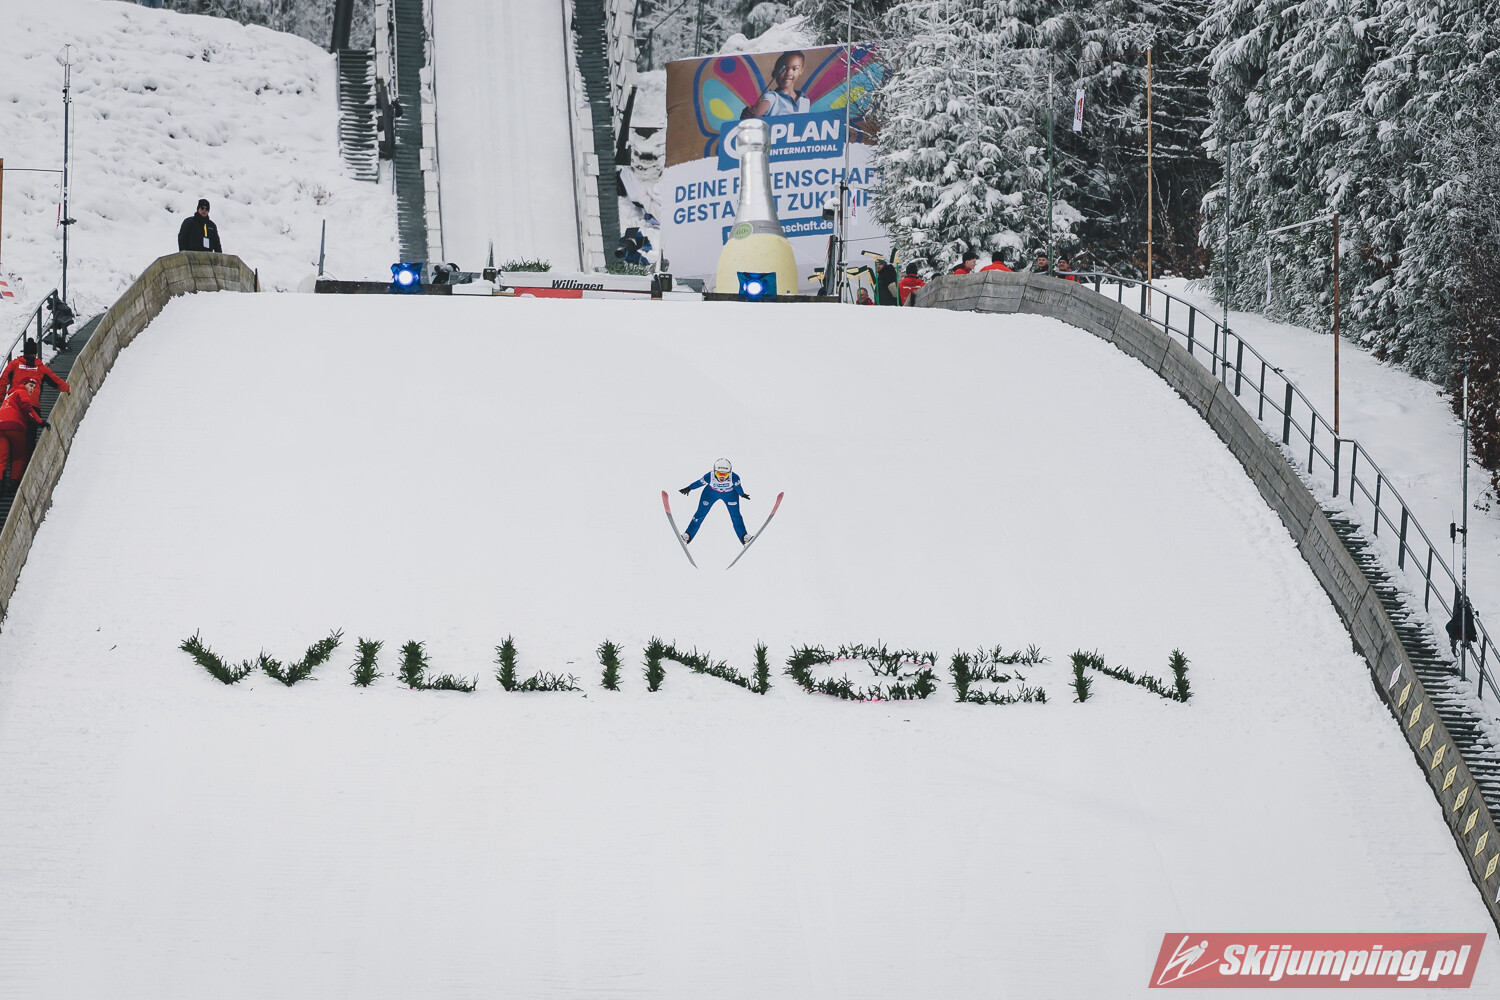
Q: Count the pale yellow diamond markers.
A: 9